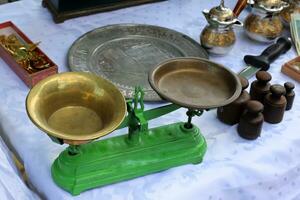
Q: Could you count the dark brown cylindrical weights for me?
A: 5